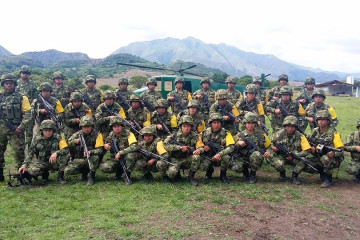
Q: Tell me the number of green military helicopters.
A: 1